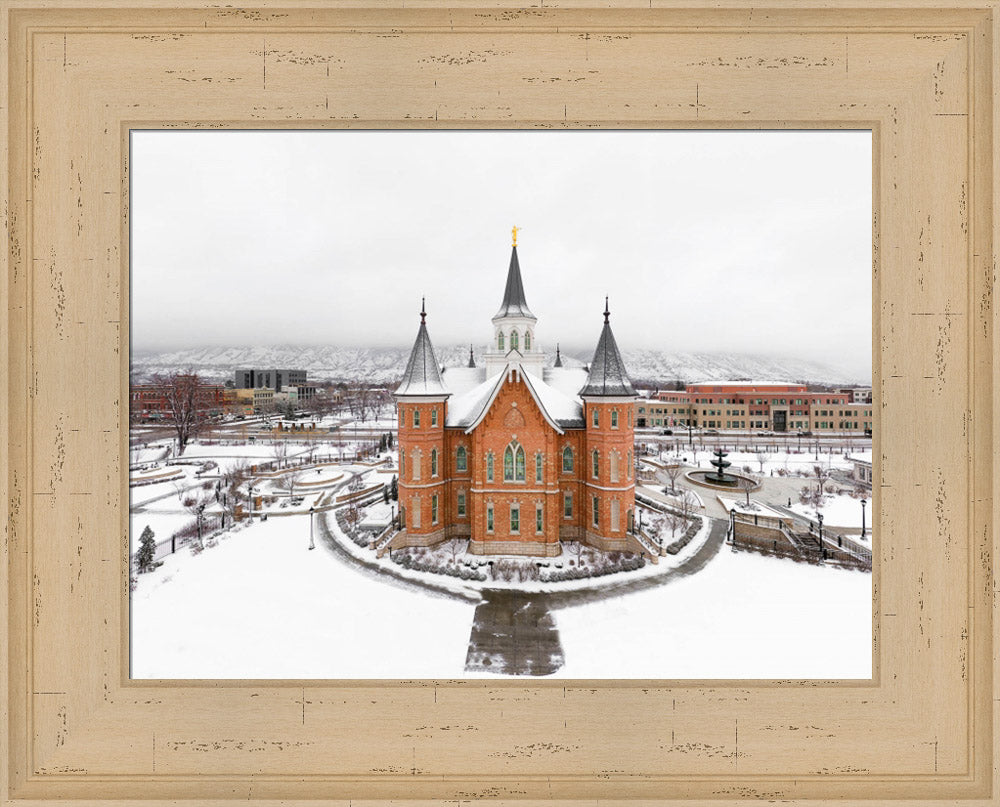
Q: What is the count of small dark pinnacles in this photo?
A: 2